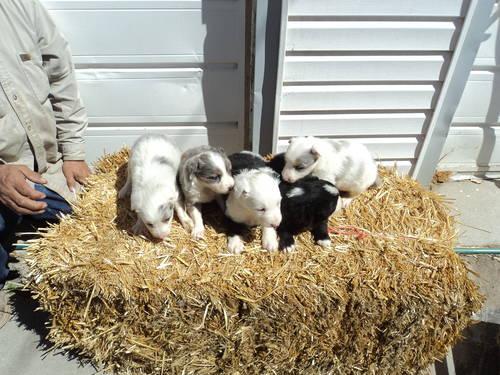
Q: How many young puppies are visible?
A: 5